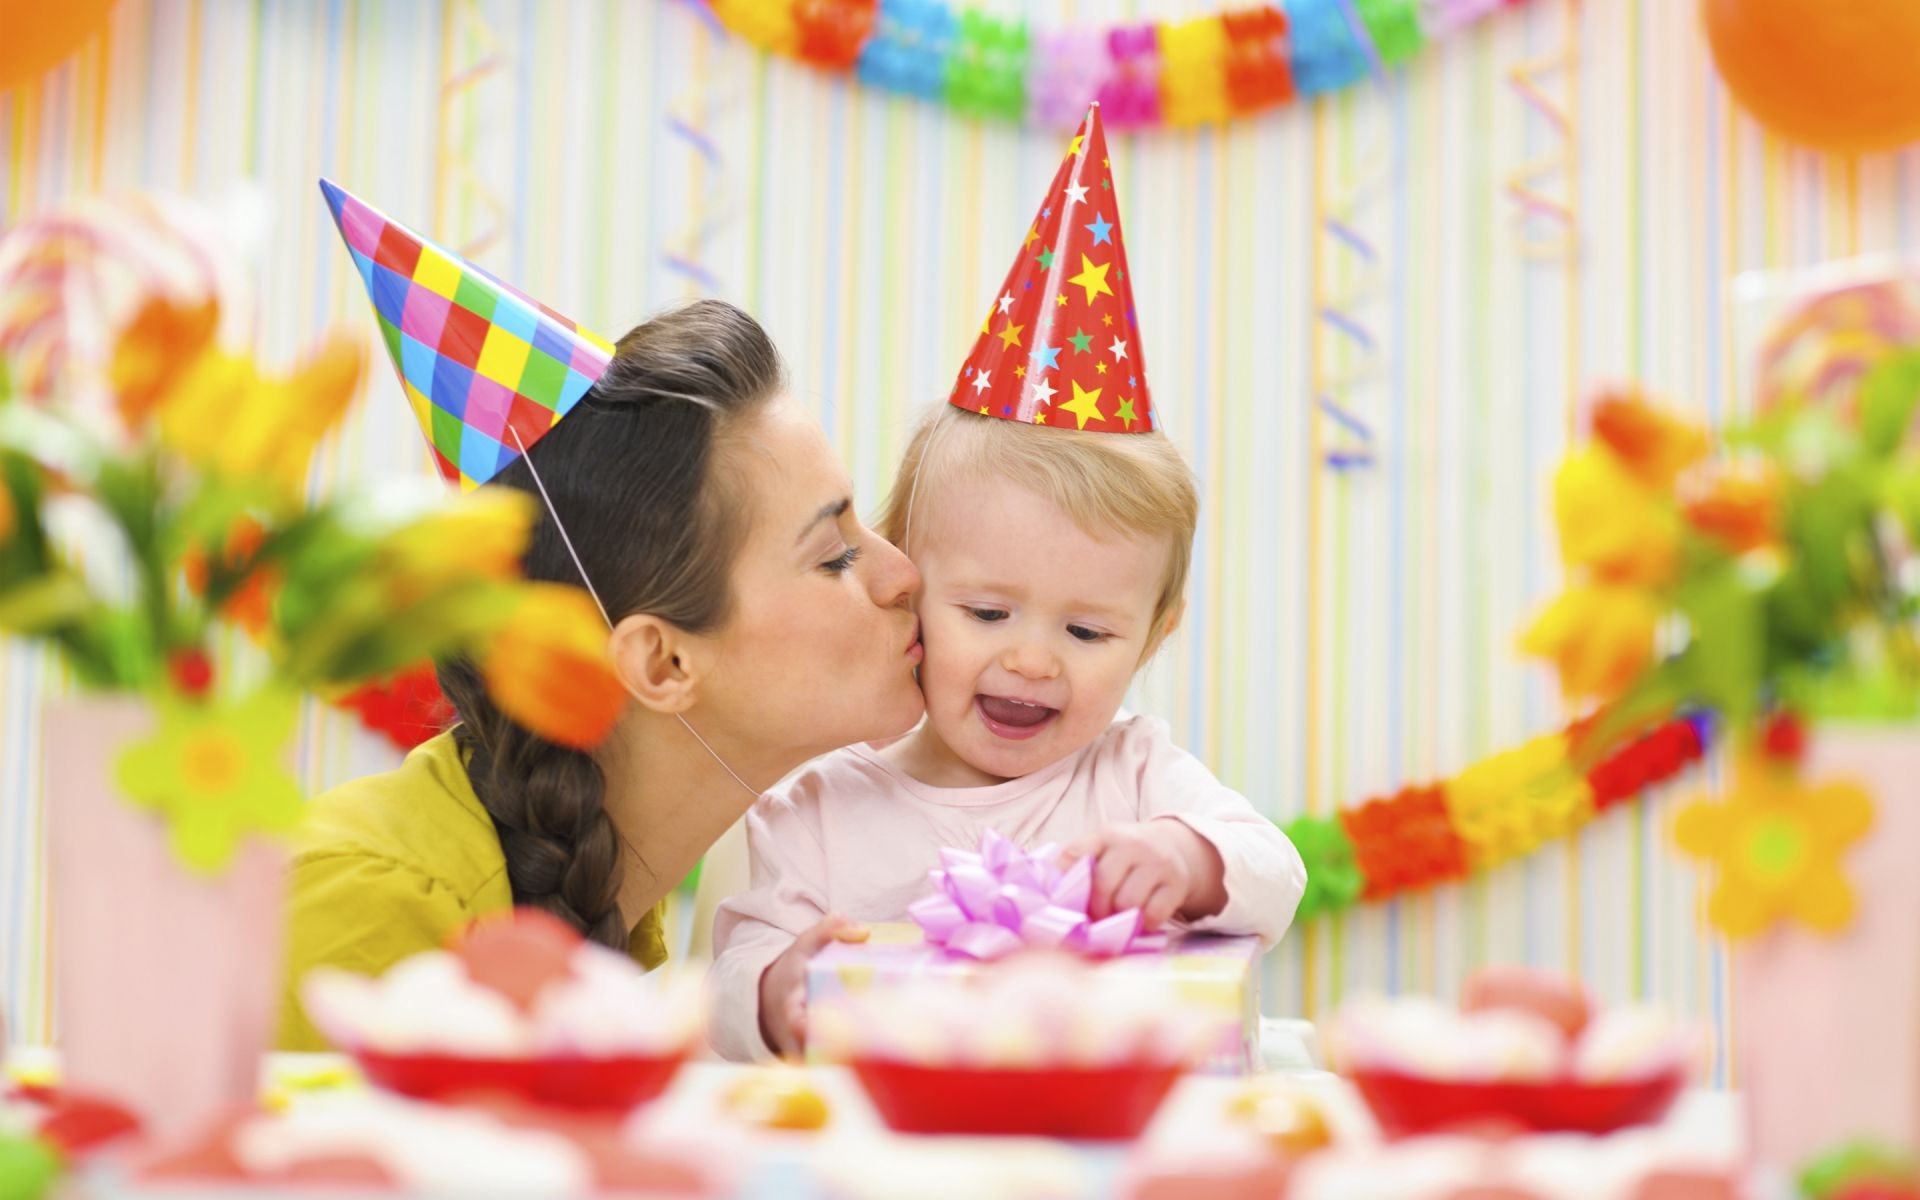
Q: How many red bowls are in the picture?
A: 3